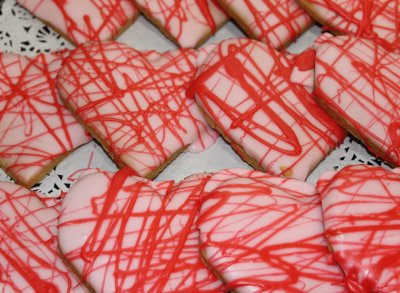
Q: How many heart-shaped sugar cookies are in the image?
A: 12